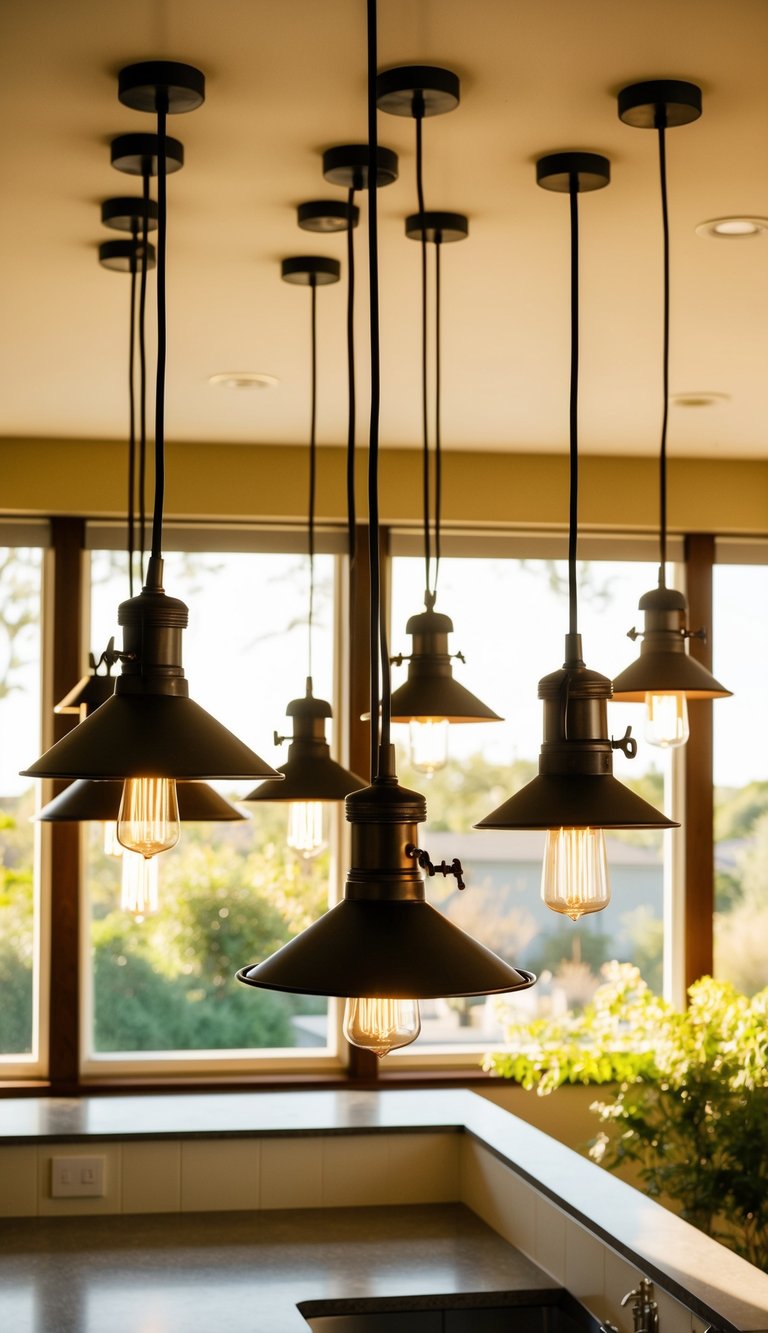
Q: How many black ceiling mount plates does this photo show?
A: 11